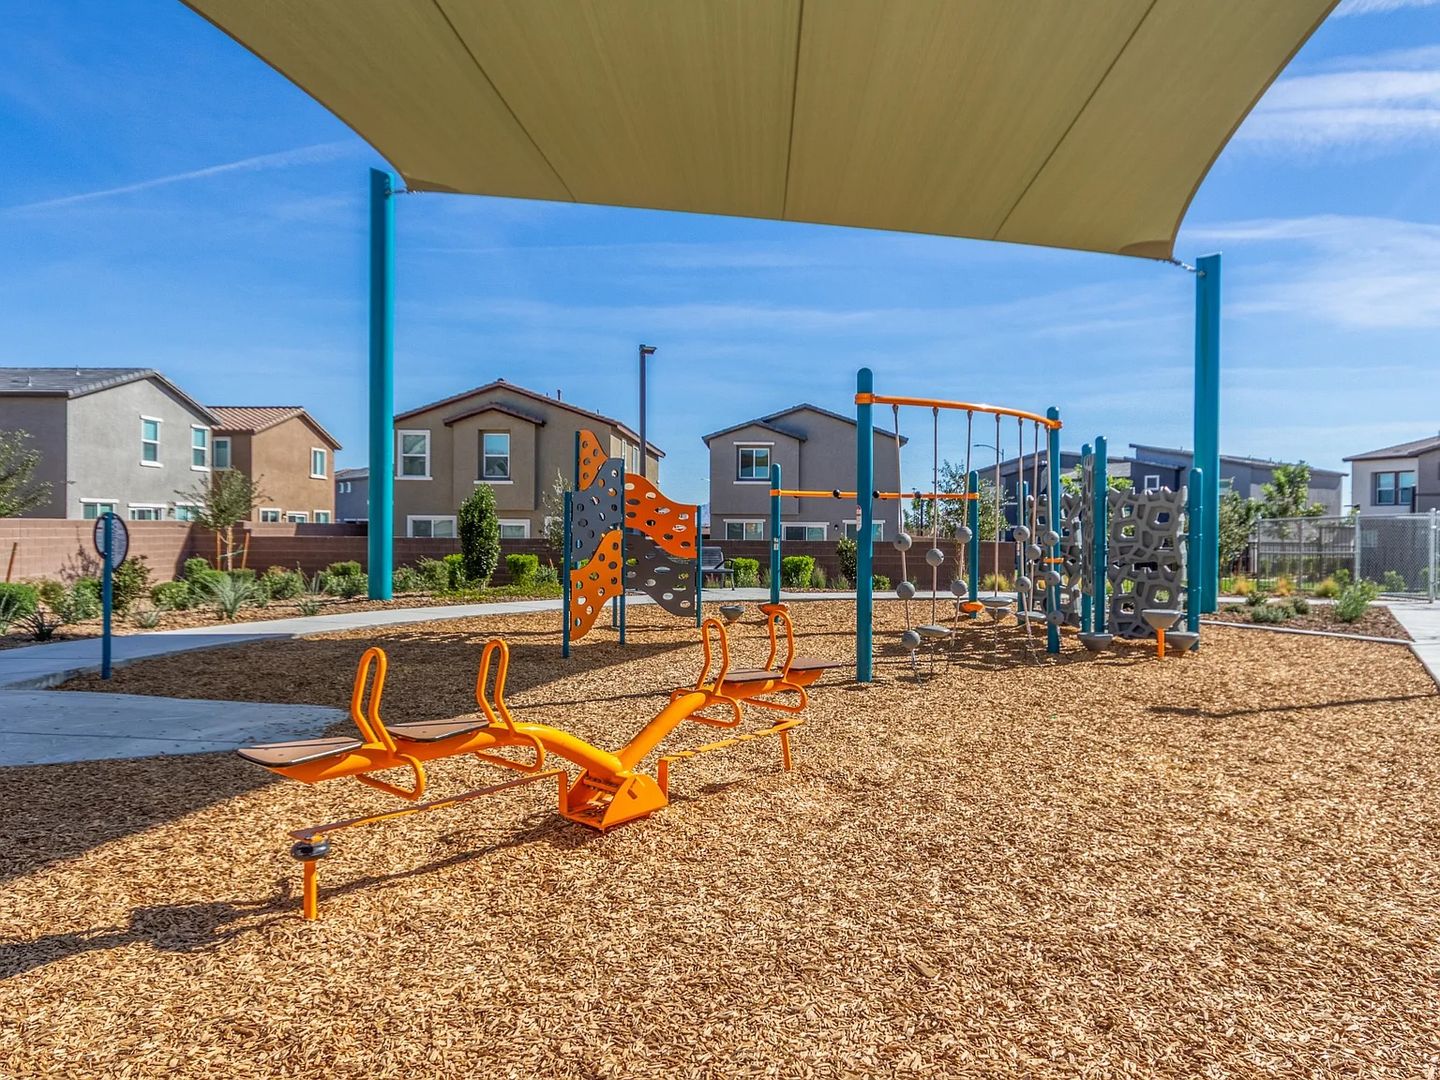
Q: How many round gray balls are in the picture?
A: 12